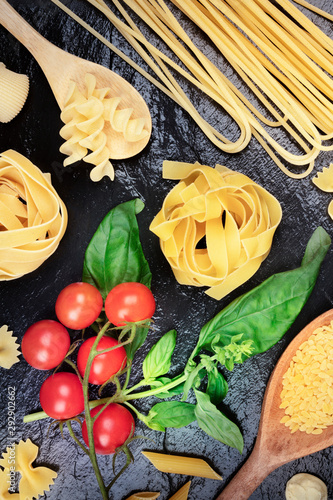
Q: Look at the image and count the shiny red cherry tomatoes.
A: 6